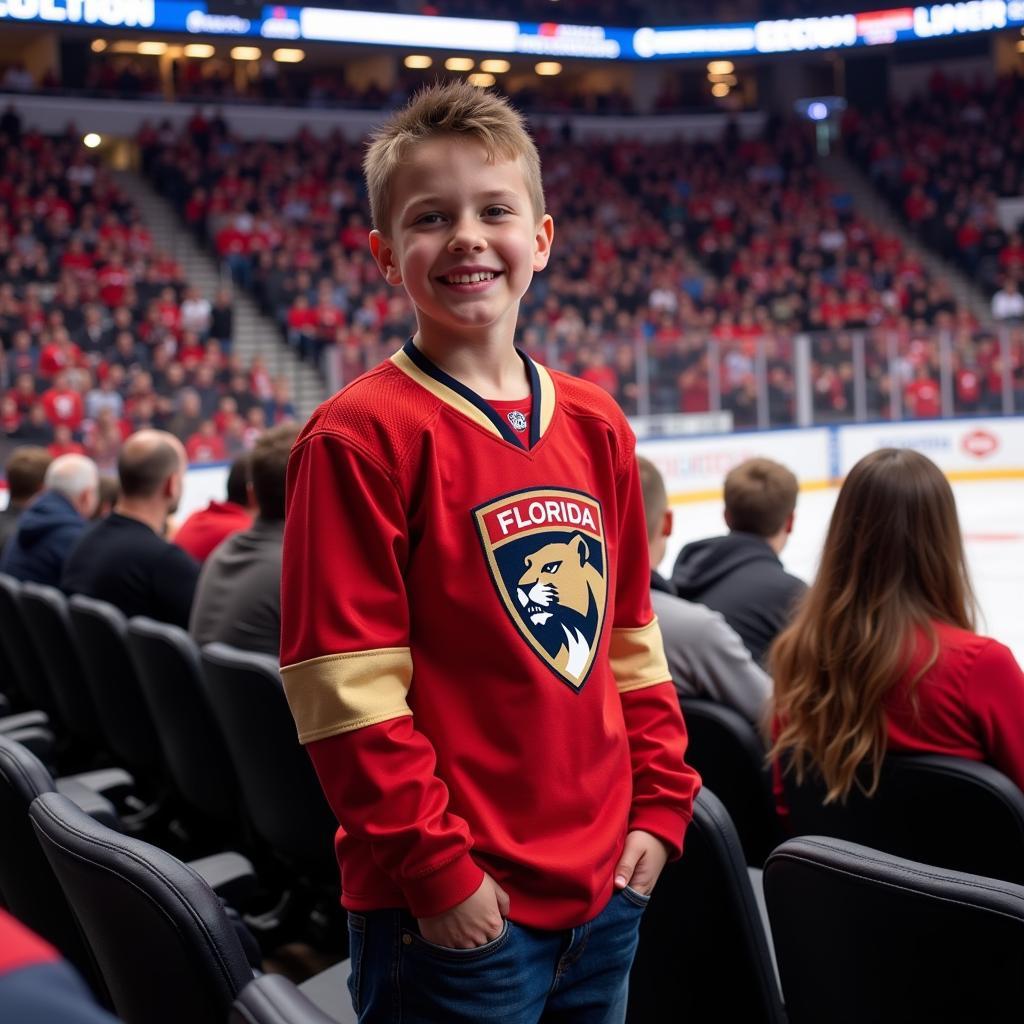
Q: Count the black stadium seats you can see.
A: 12